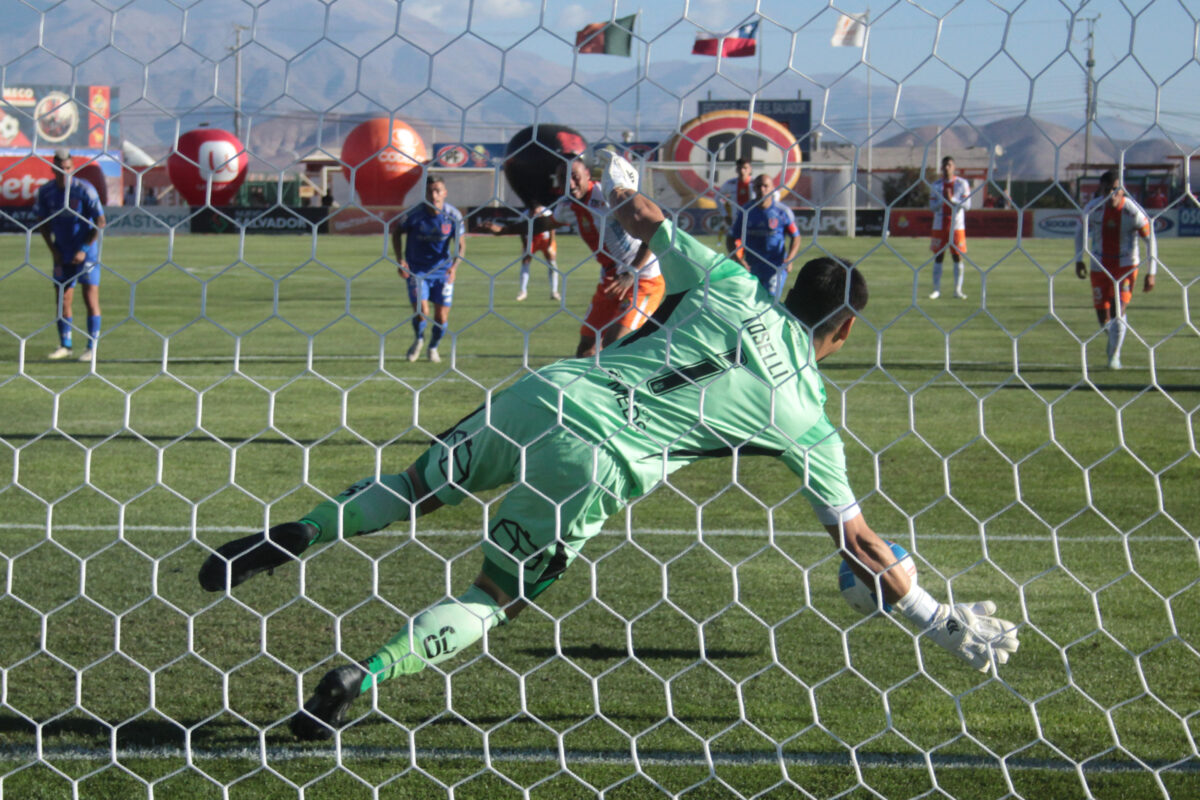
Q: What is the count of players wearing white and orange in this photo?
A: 5